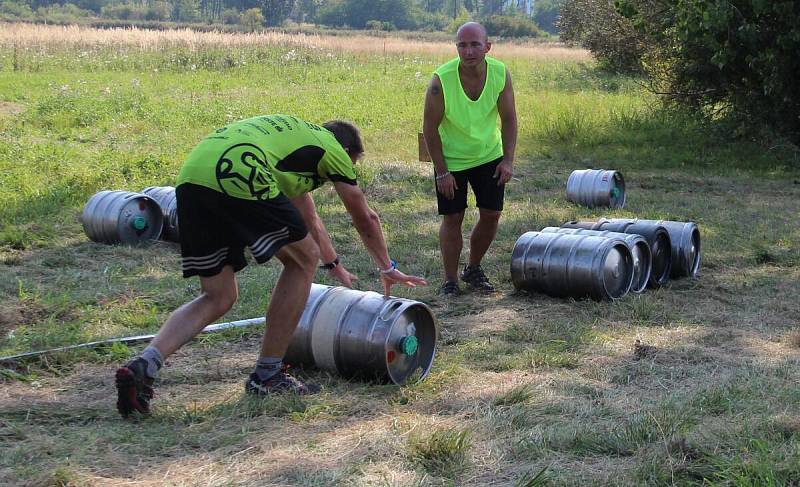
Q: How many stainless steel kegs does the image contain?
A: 8